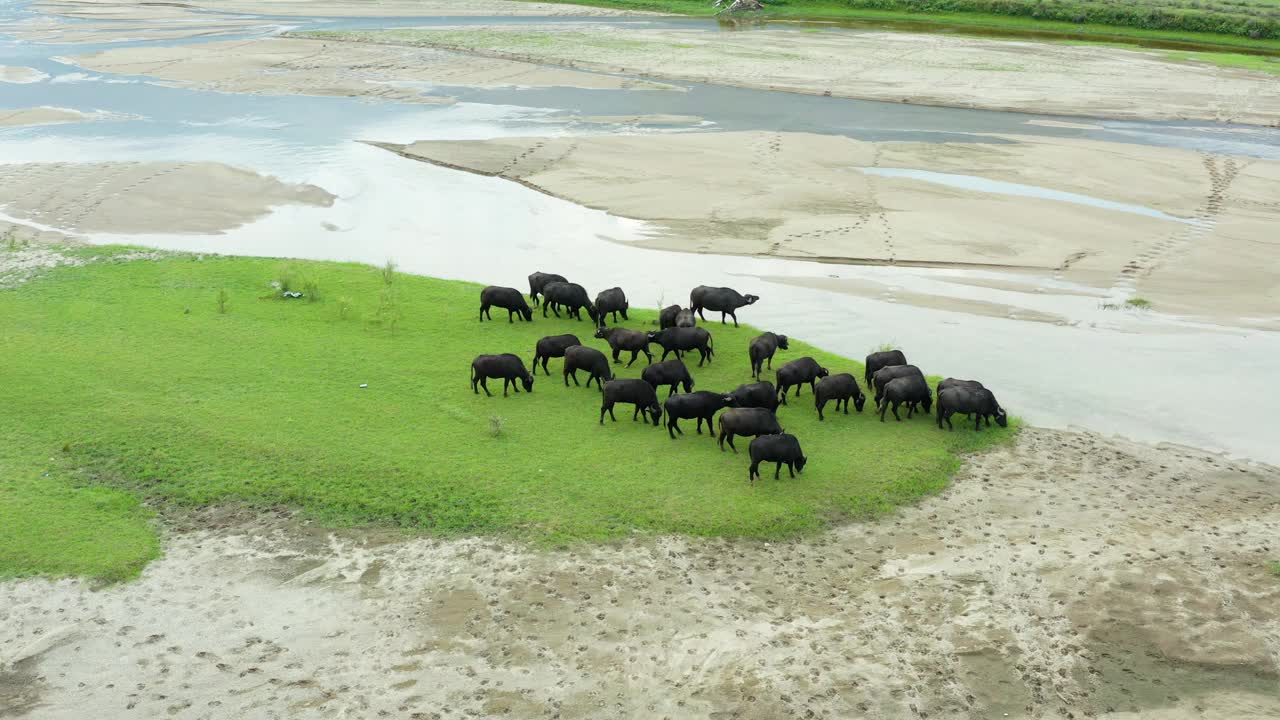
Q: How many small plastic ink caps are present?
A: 0